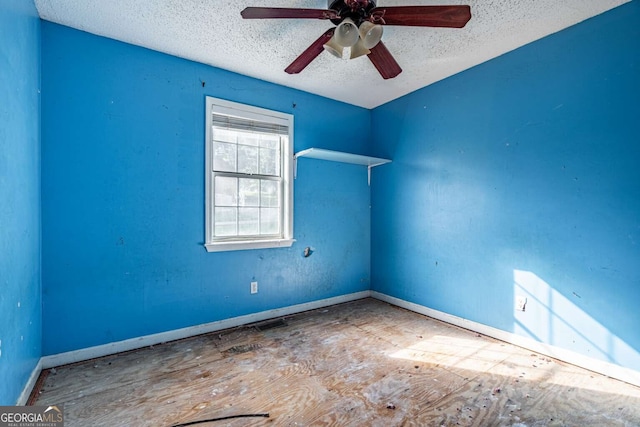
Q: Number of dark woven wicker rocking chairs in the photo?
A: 0